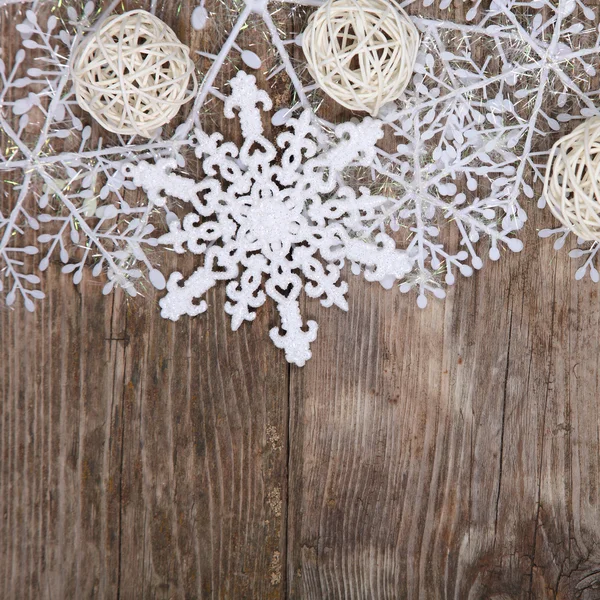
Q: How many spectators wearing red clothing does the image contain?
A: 0